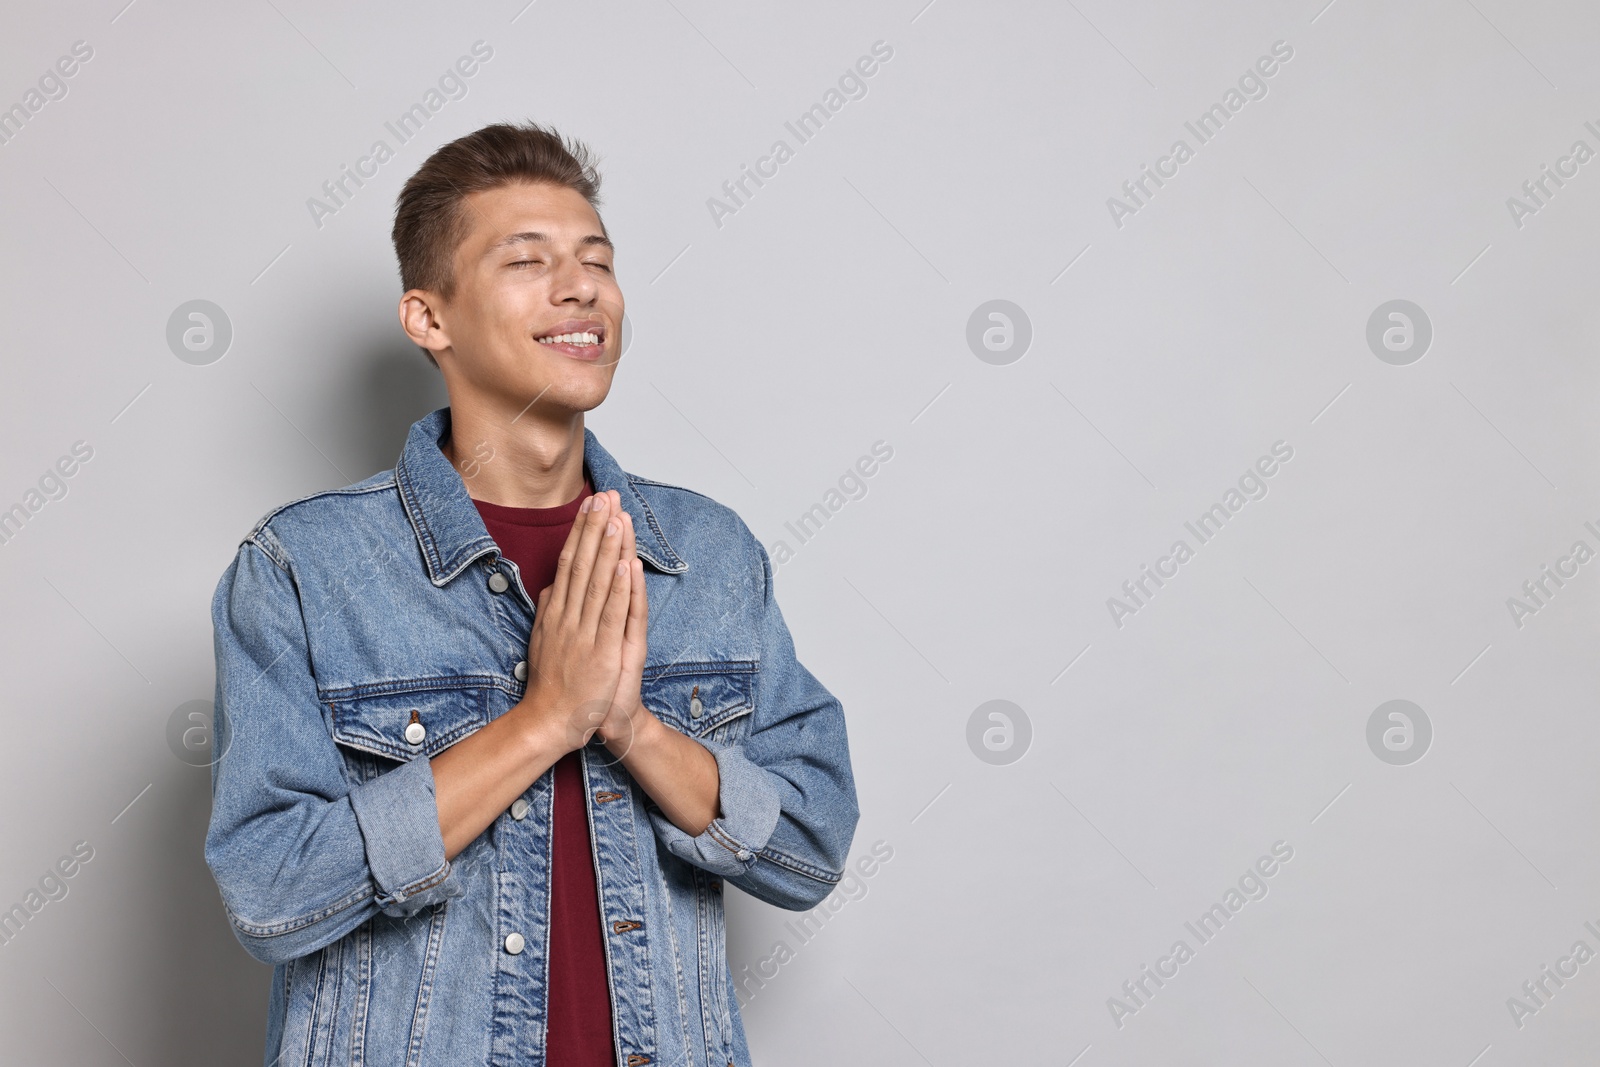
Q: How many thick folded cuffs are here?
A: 2